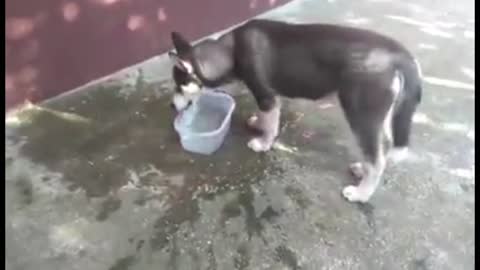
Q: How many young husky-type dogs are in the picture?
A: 1